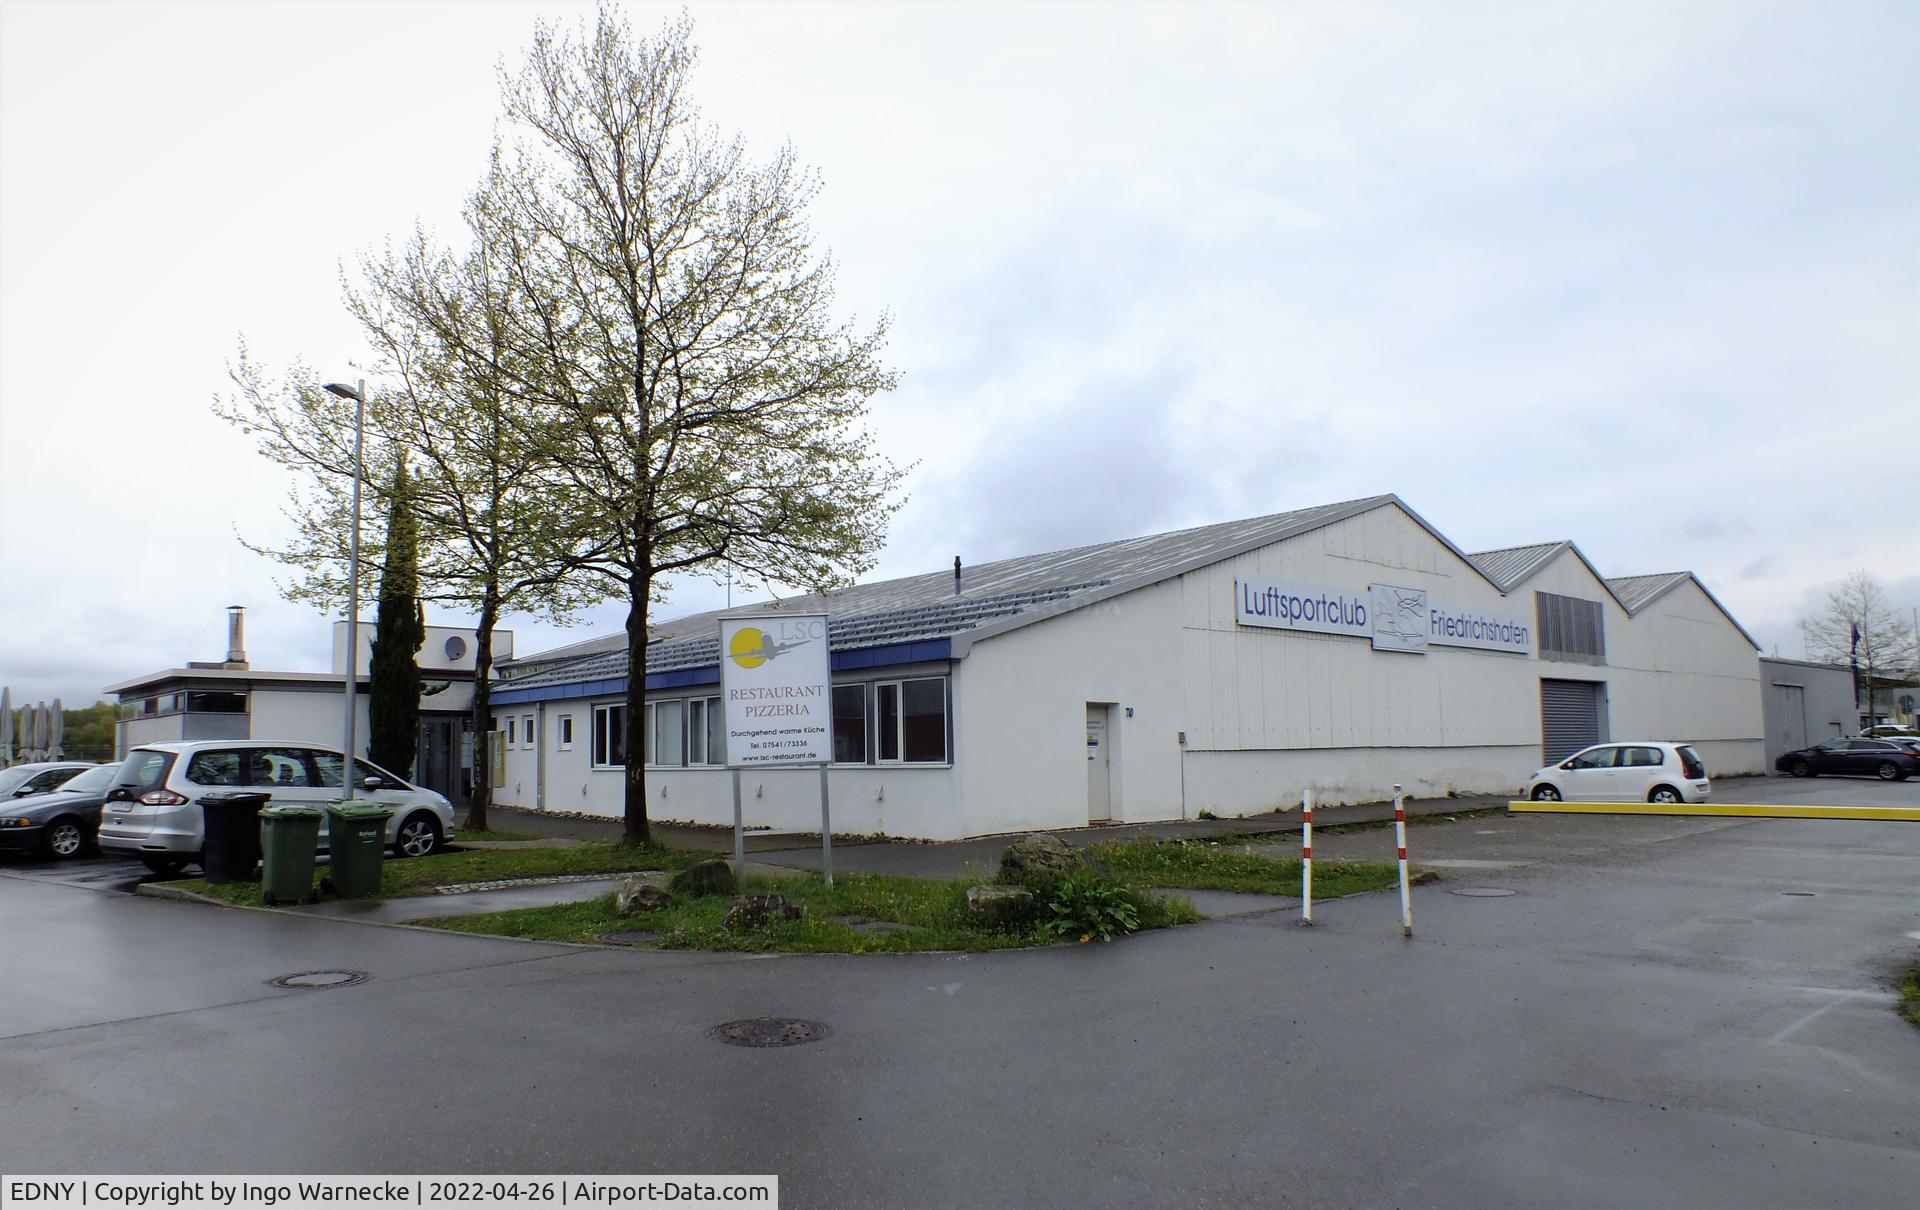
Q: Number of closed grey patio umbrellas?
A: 4